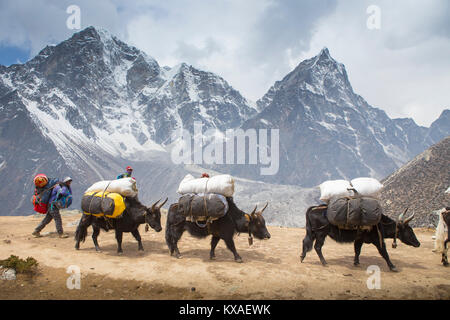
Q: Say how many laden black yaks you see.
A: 3